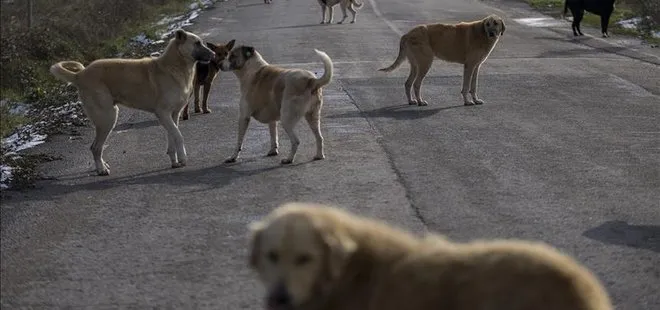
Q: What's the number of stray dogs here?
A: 7